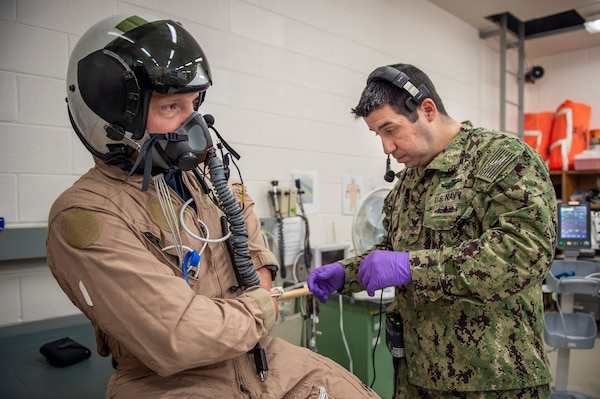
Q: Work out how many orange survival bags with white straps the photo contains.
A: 2